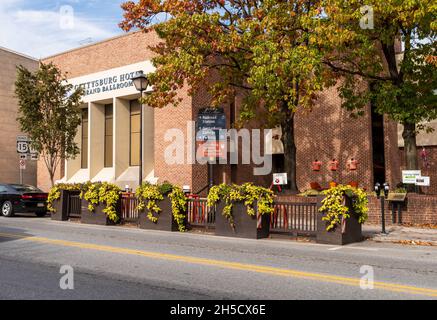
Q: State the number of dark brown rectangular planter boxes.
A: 5